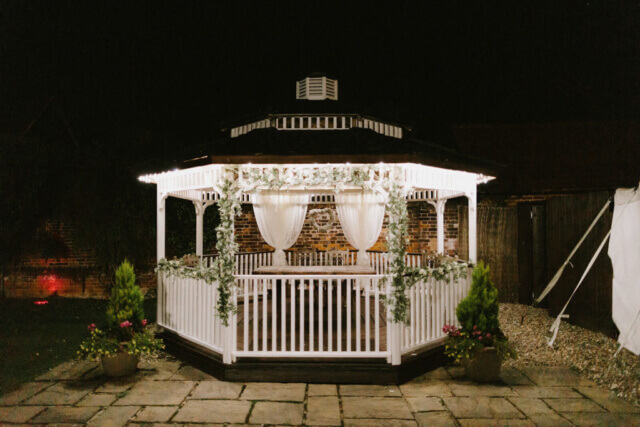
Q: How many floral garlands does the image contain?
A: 5